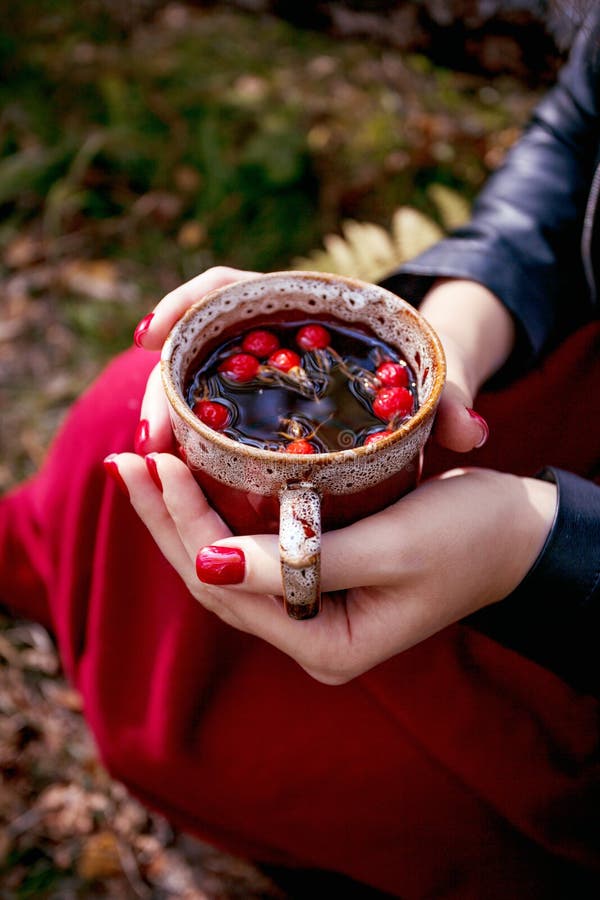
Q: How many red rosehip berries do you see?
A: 9